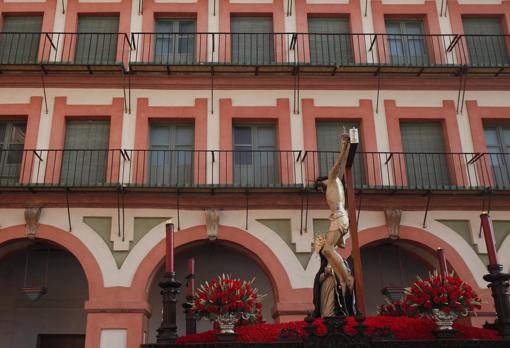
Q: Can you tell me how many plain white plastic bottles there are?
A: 0